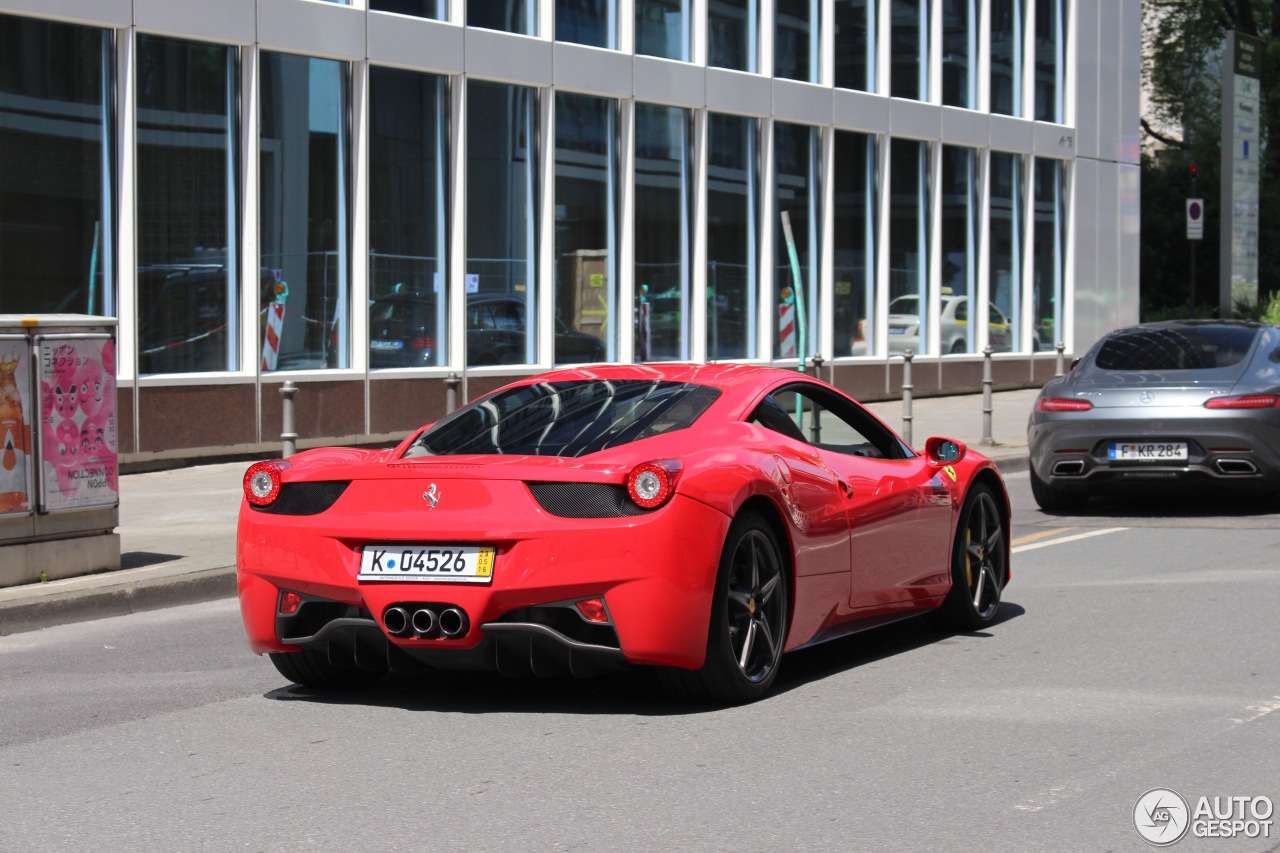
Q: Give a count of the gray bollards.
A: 6